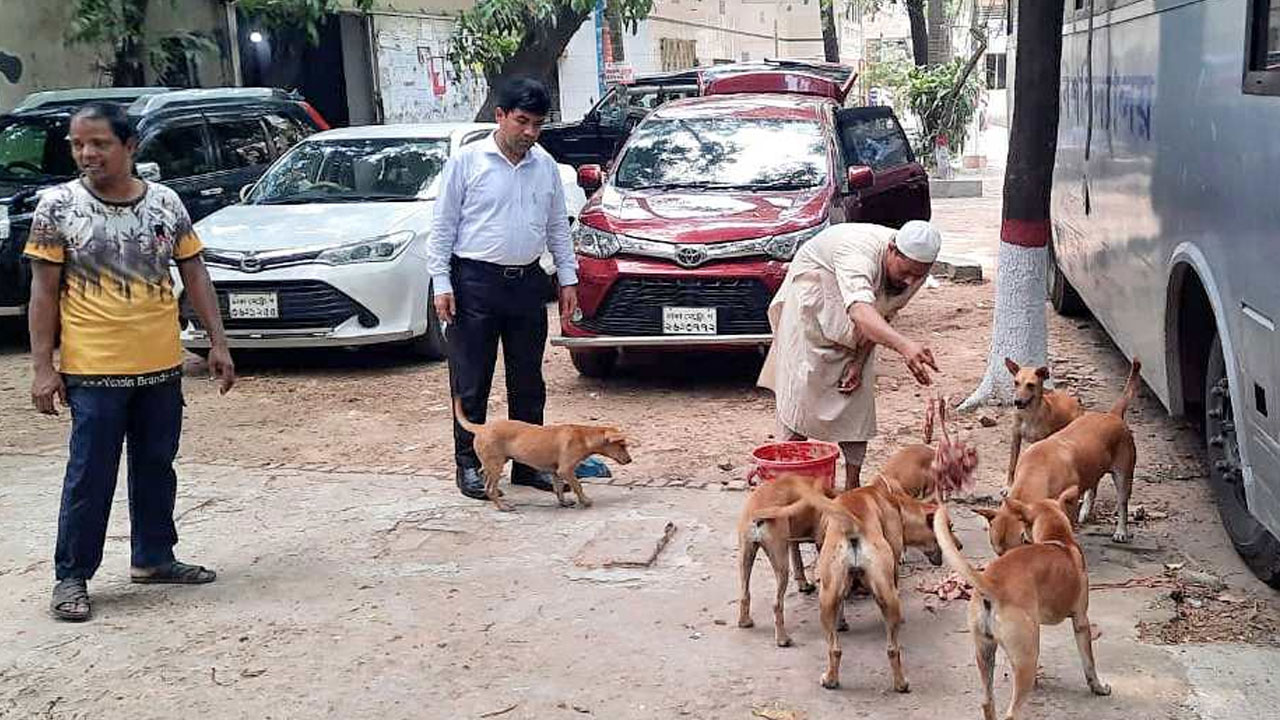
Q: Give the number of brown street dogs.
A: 7